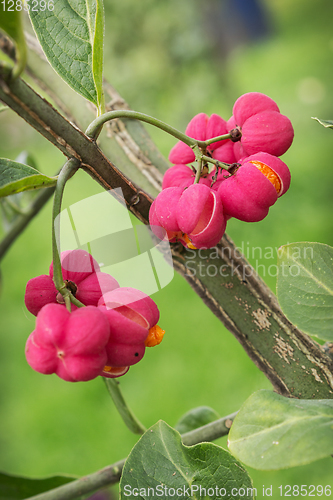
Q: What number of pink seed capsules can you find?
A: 8